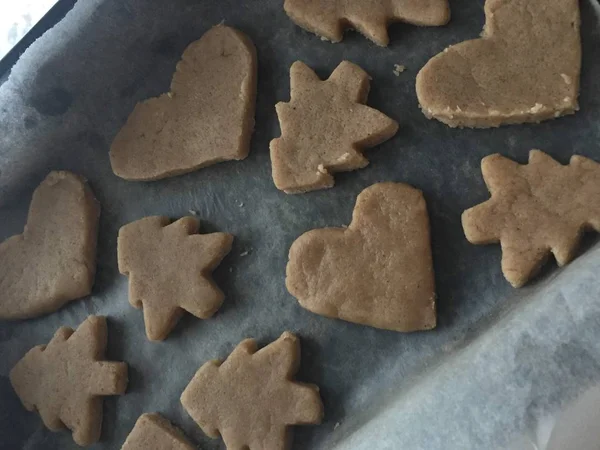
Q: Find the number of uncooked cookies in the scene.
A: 11